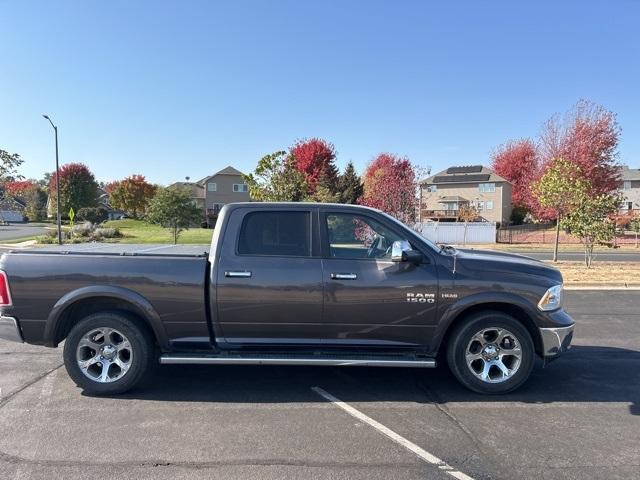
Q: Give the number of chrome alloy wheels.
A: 2